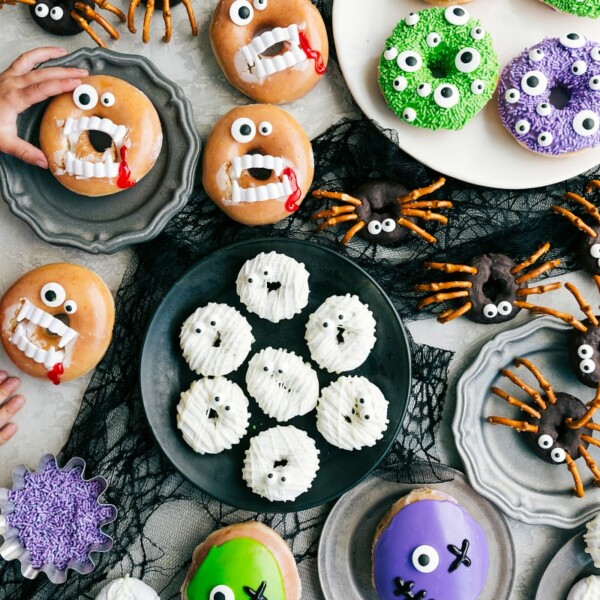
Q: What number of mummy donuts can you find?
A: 7